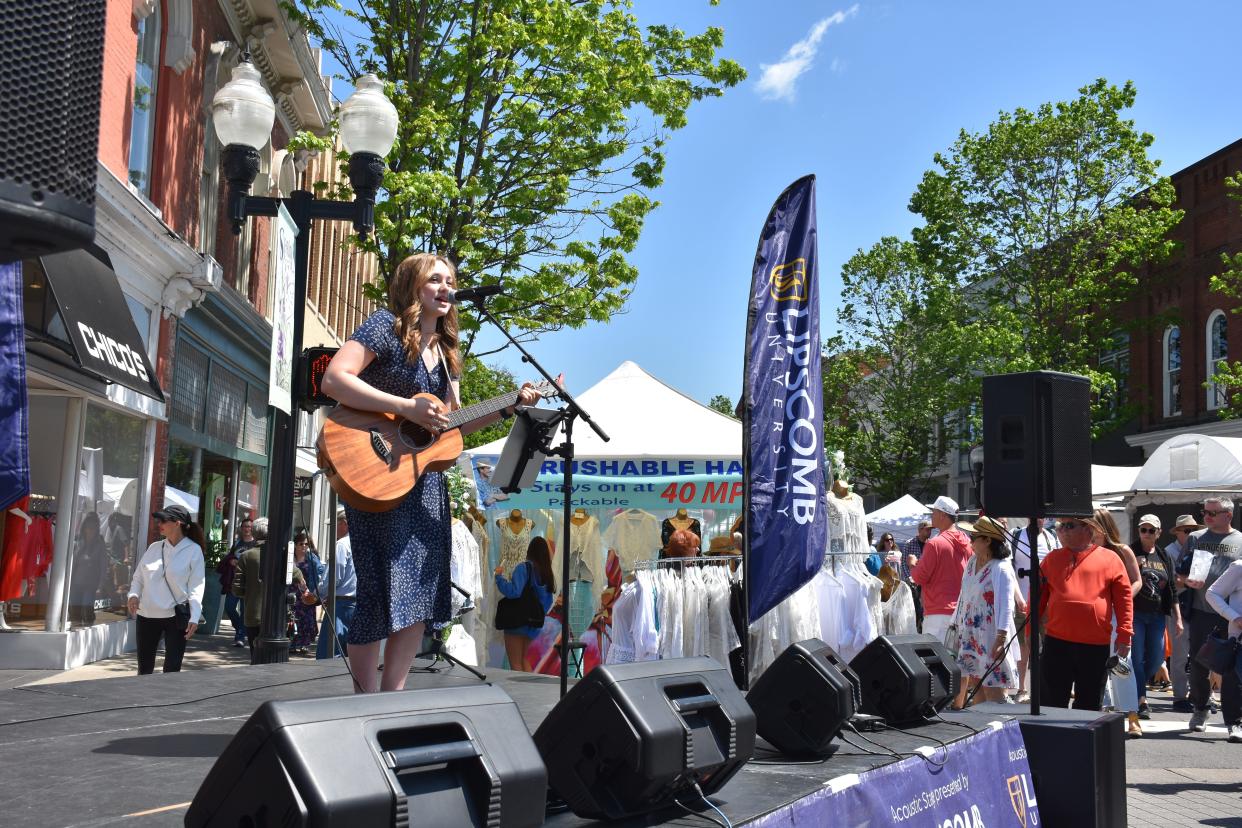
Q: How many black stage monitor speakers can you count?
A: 4